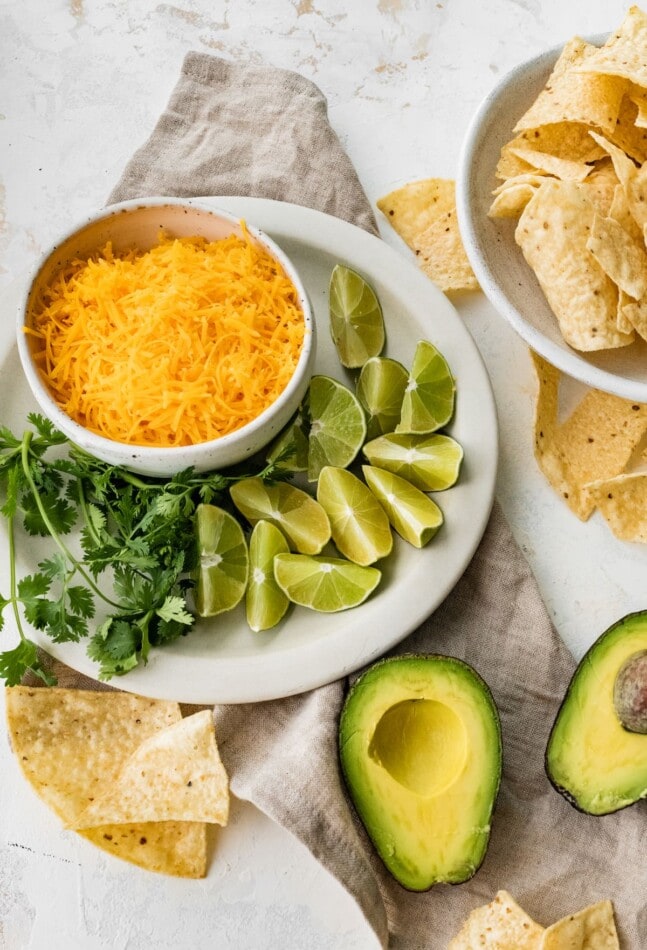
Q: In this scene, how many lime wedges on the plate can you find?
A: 12